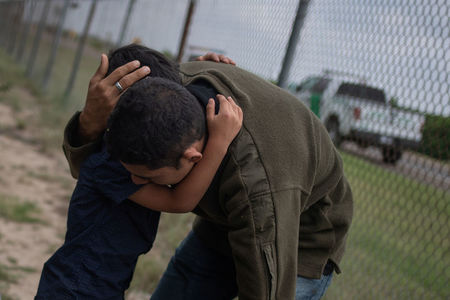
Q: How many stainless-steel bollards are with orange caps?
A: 0